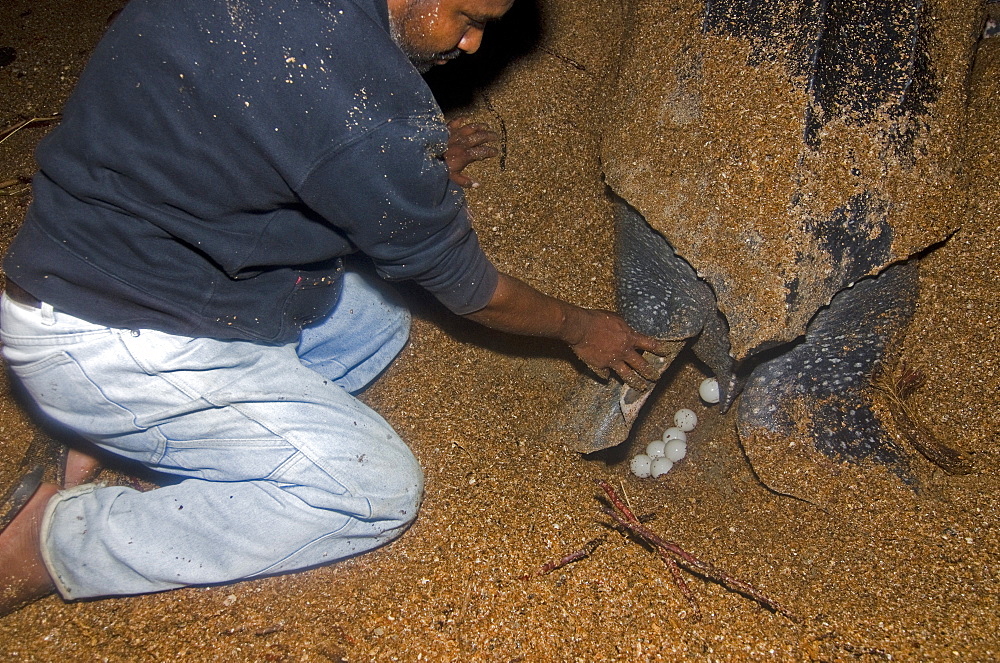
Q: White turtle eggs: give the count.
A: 7